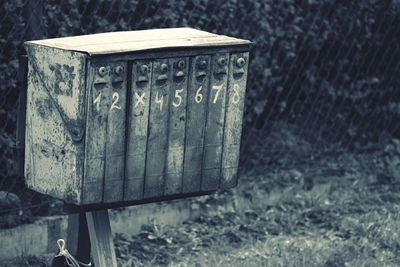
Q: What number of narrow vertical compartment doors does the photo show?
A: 8